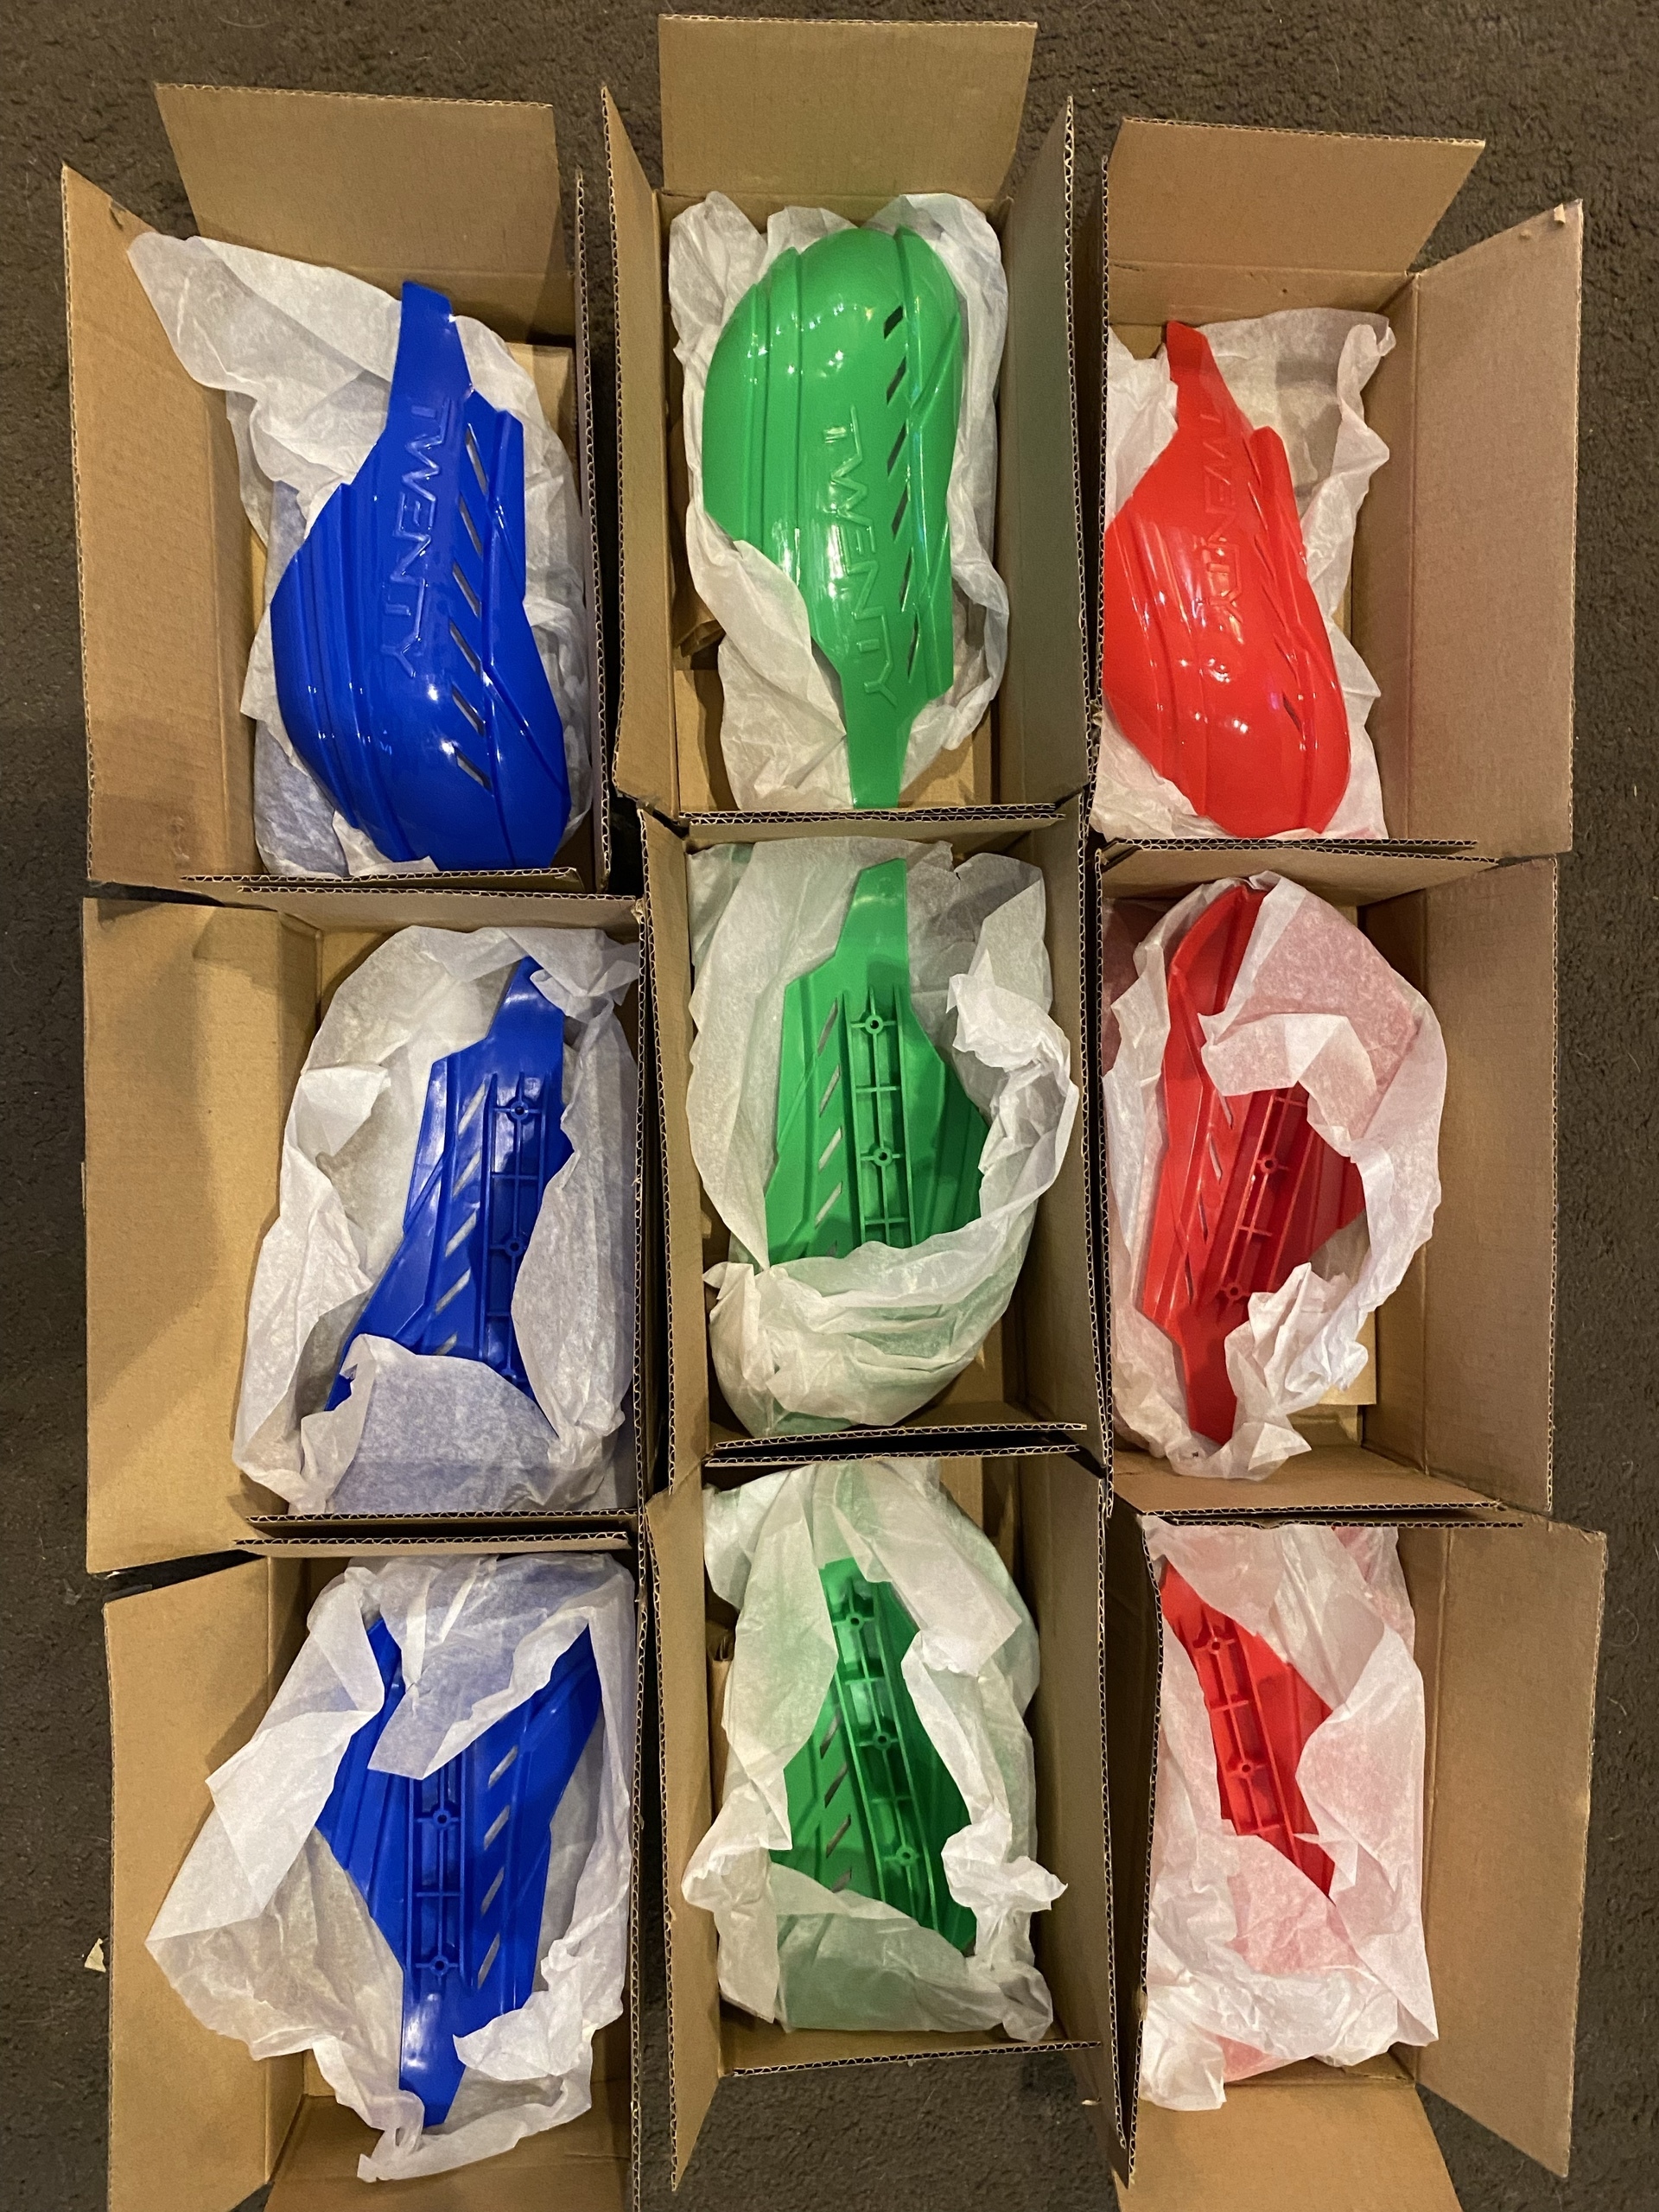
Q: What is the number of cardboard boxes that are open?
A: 9